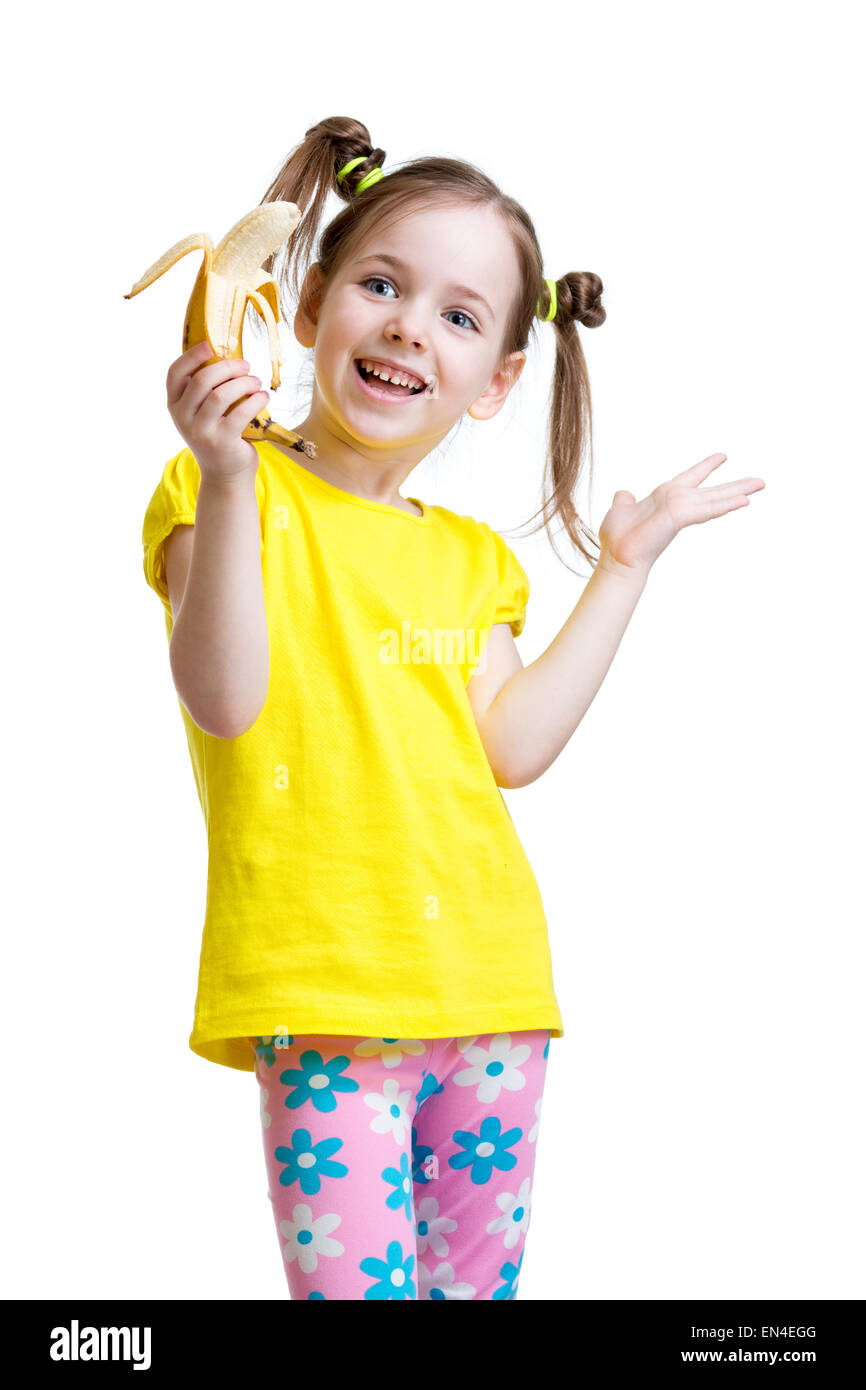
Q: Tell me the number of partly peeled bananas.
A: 1